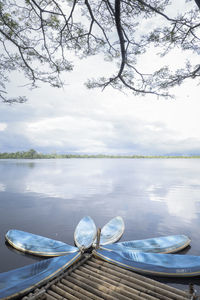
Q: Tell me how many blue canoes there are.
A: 6